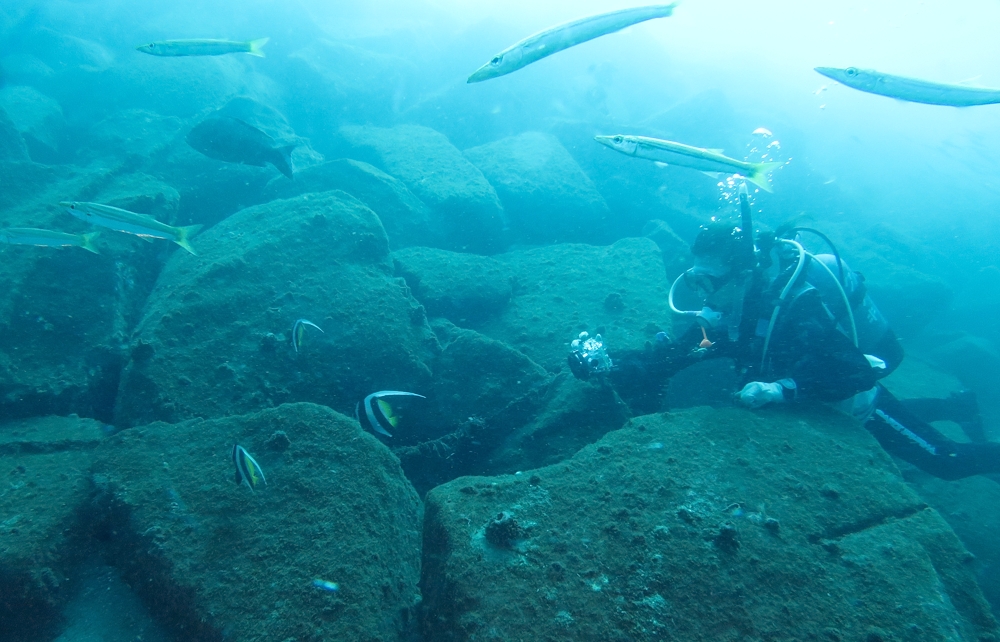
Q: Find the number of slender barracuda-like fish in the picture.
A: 6